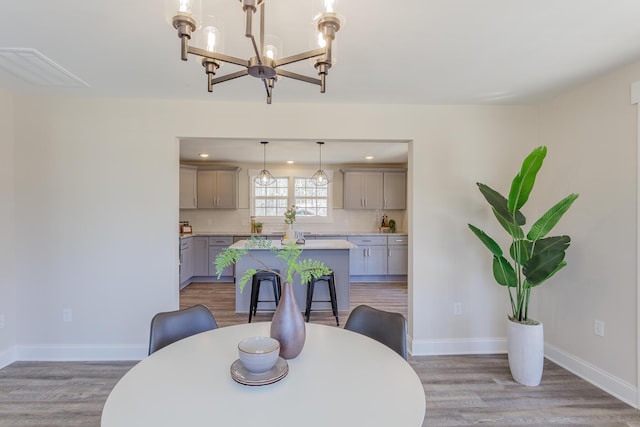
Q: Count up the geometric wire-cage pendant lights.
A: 2